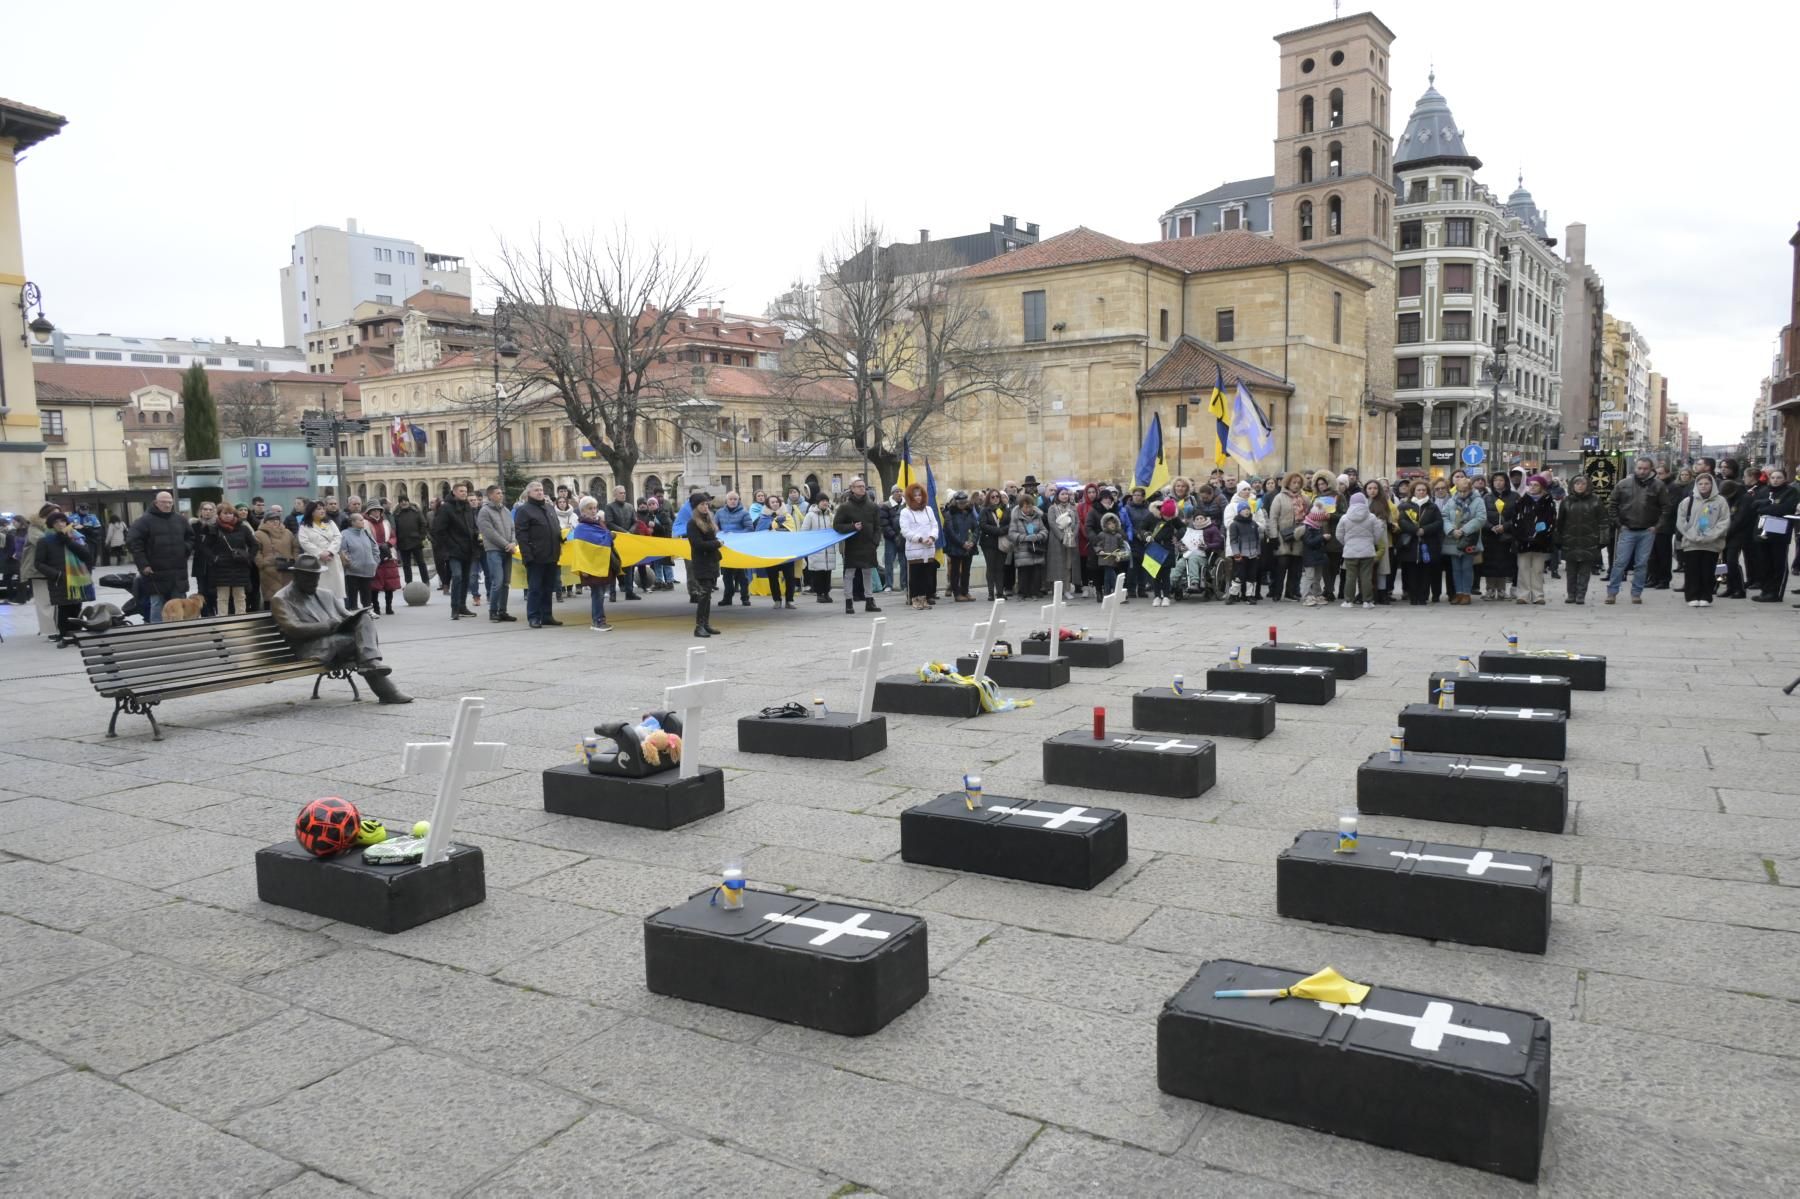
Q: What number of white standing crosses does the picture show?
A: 6